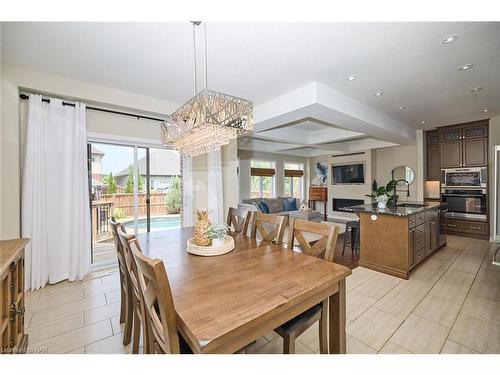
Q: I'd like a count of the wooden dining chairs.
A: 6